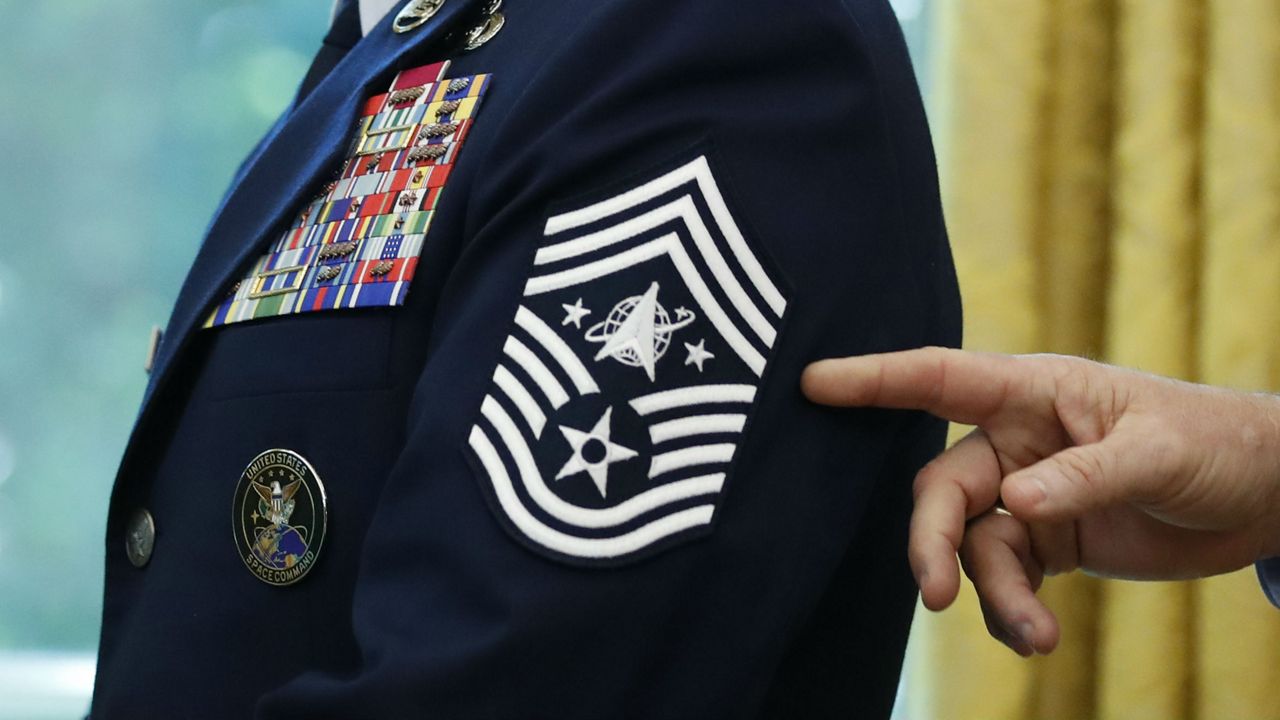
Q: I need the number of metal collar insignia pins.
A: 2